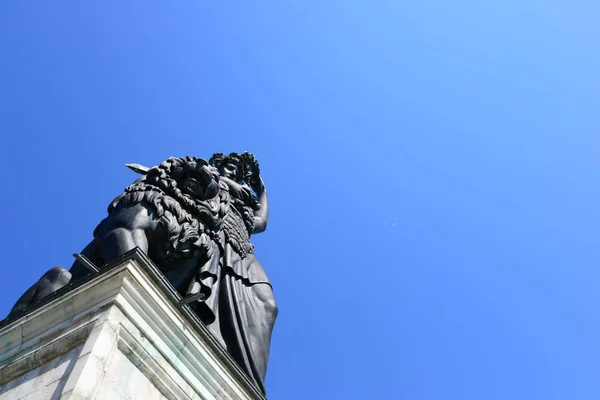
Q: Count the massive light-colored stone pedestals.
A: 1